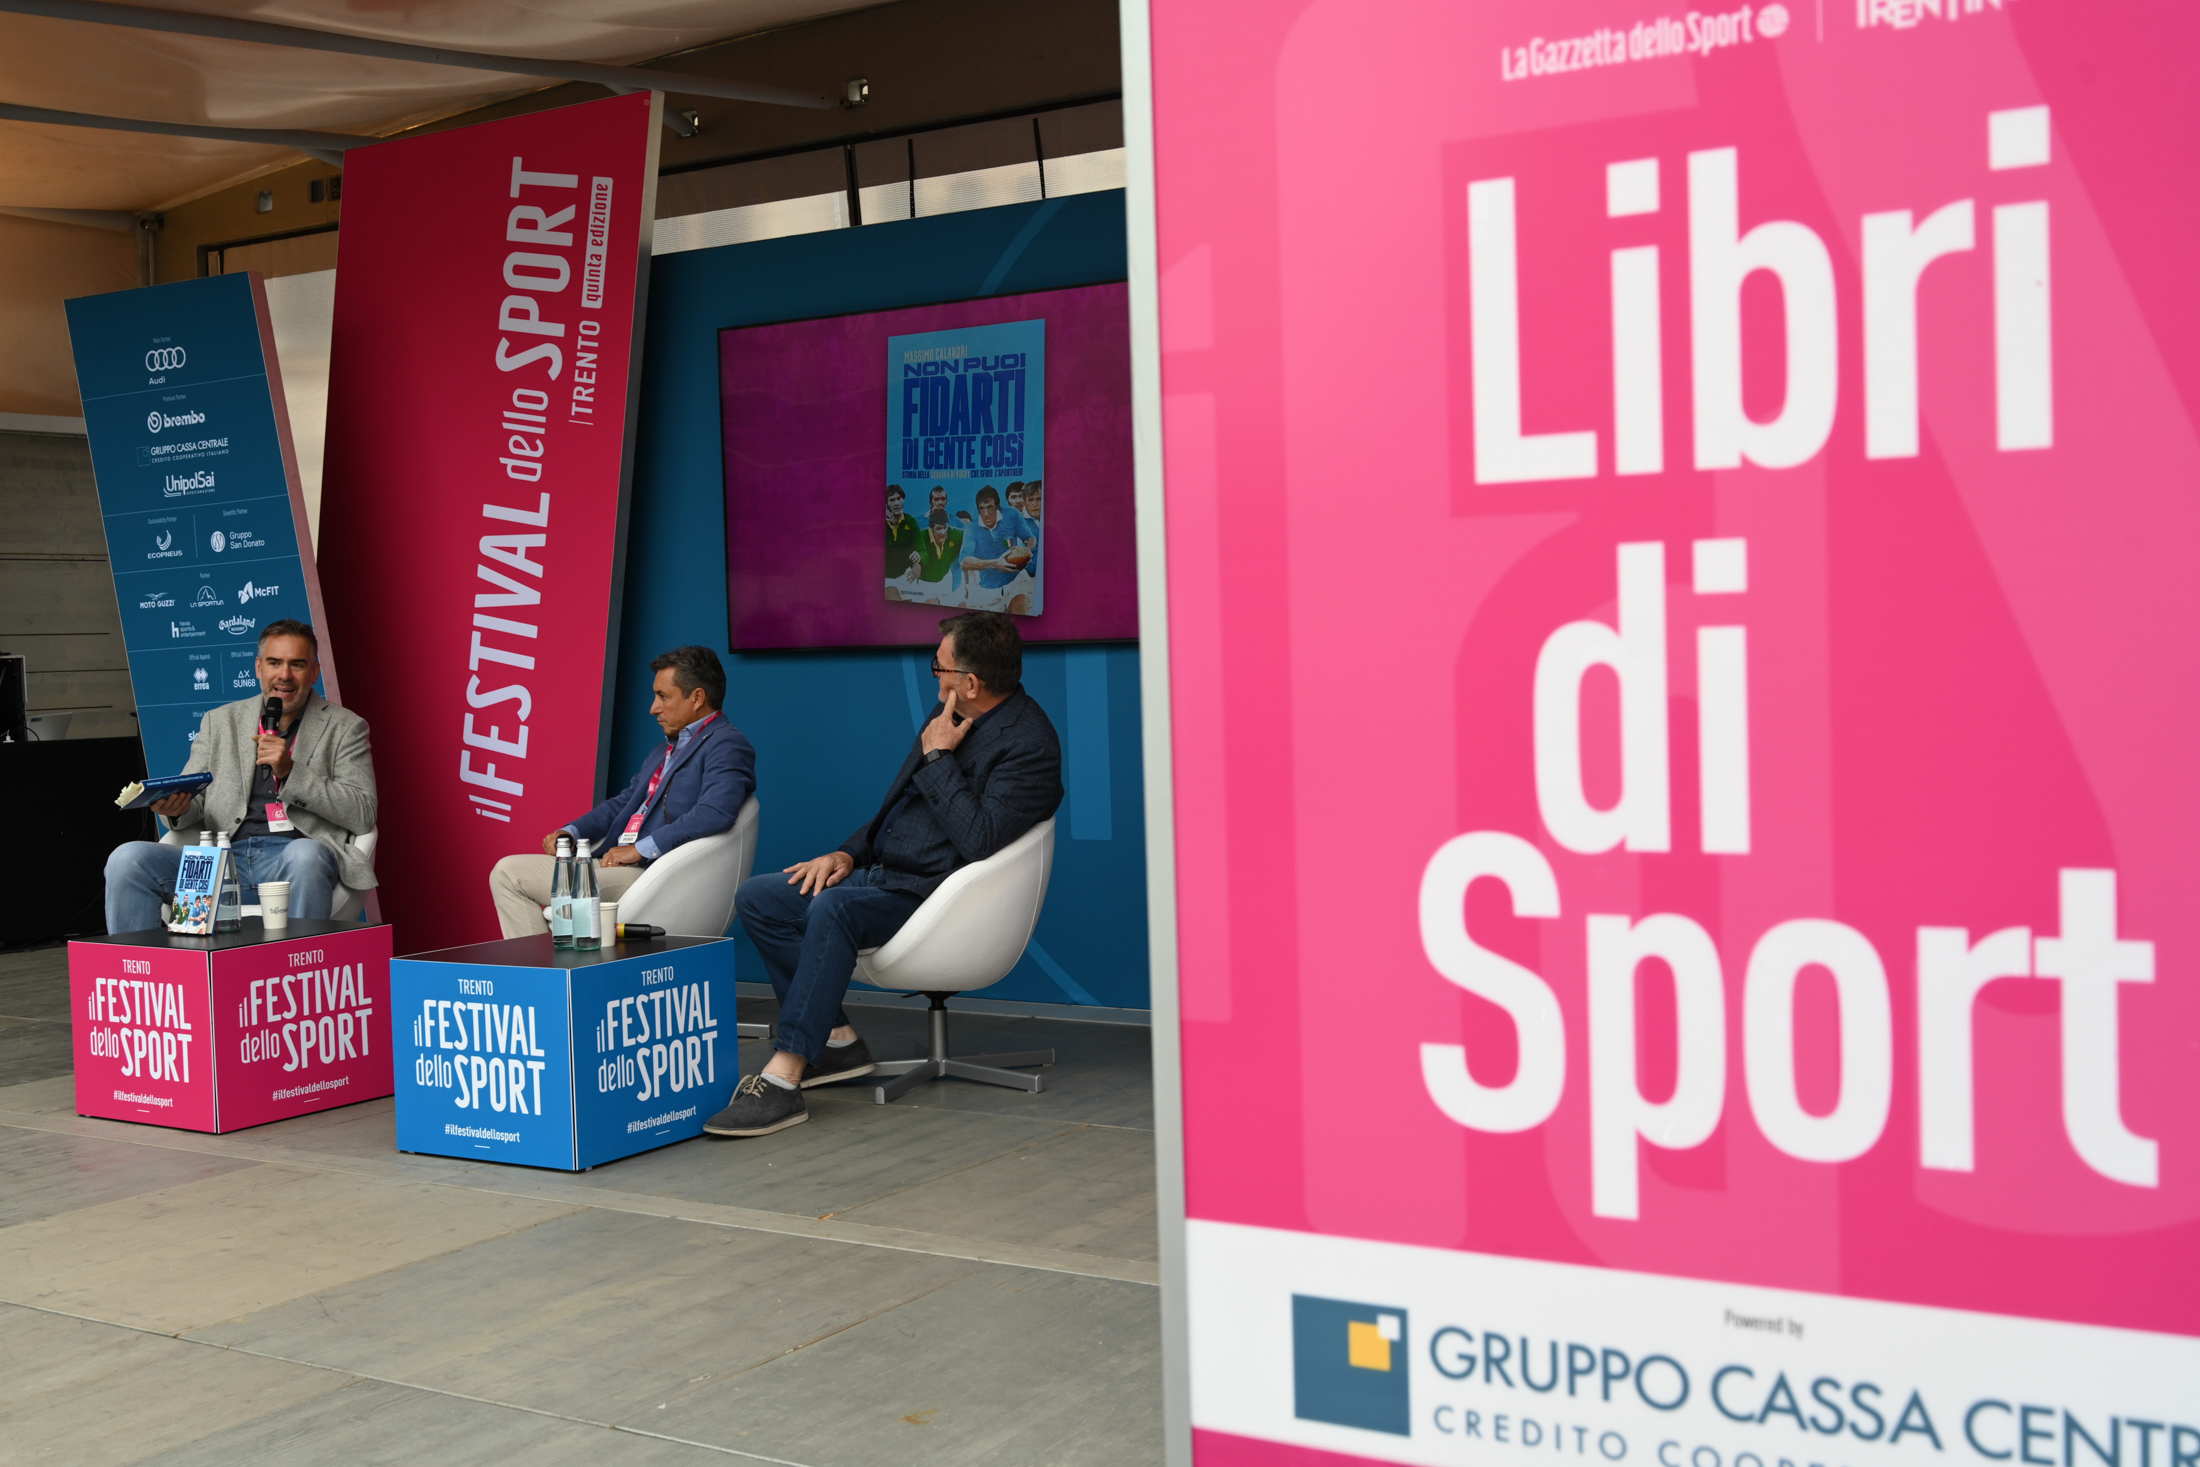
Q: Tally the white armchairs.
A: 3